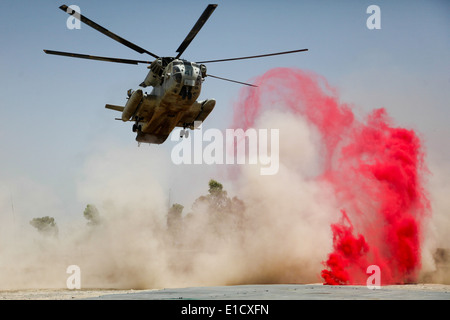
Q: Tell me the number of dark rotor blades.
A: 5